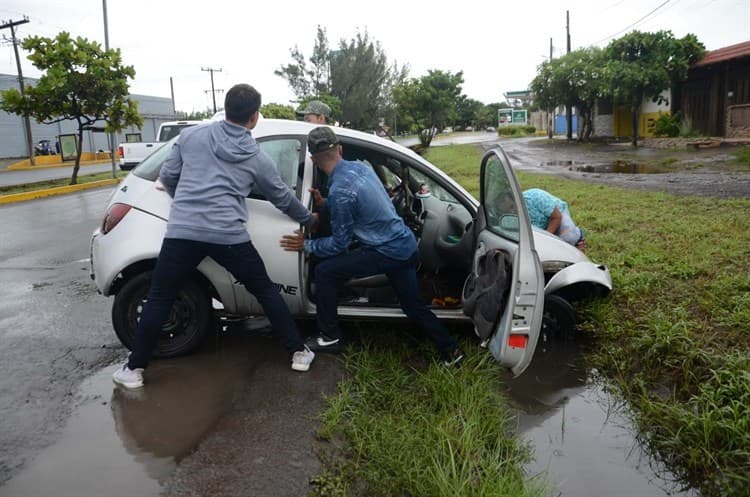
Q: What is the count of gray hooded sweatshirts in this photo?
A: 1